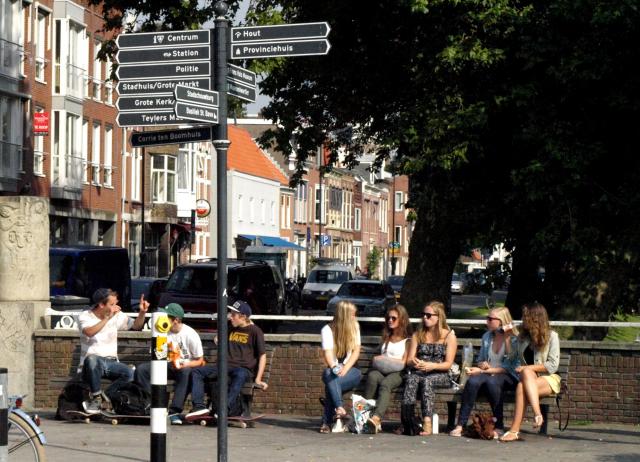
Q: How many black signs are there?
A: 13